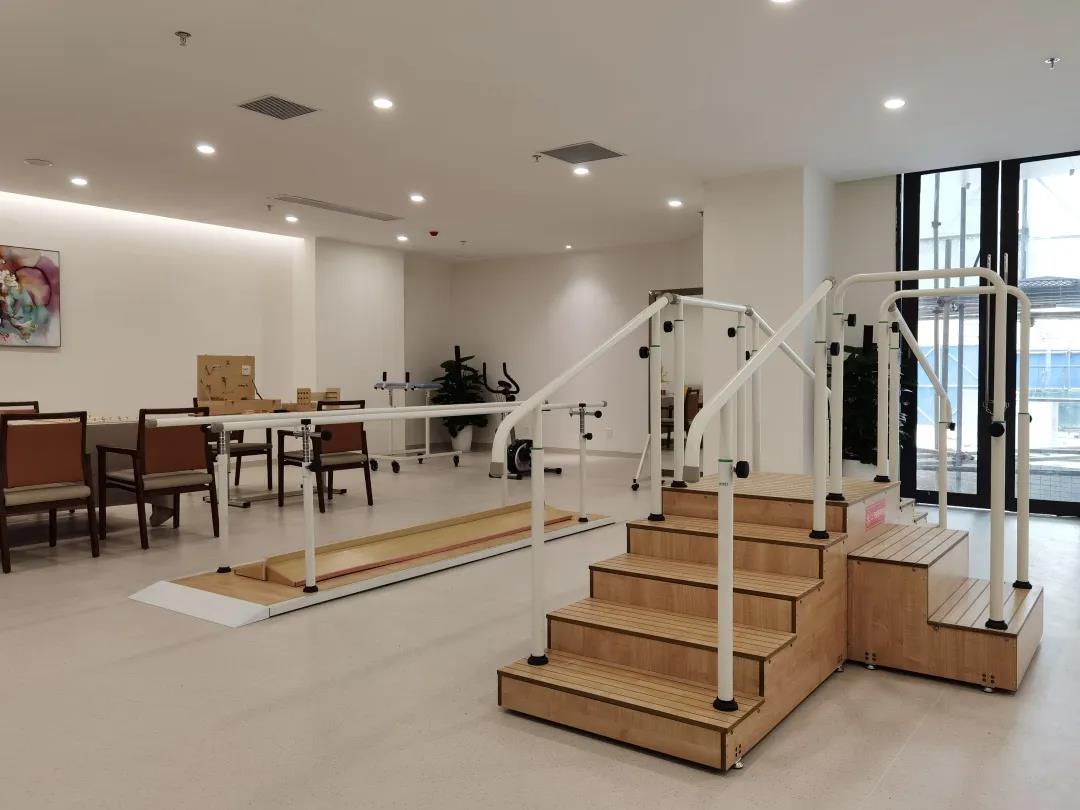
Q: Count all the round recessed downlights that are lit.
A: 11